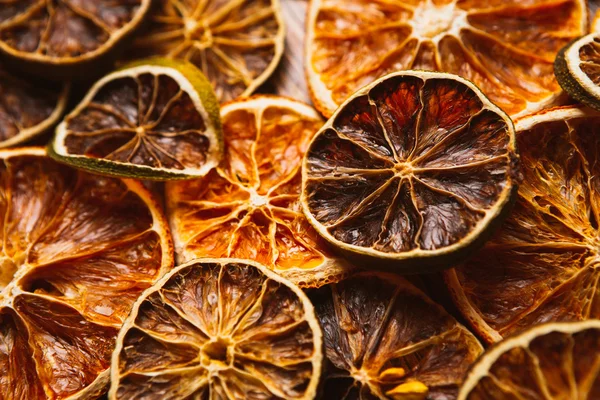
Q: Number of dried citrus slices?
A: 13